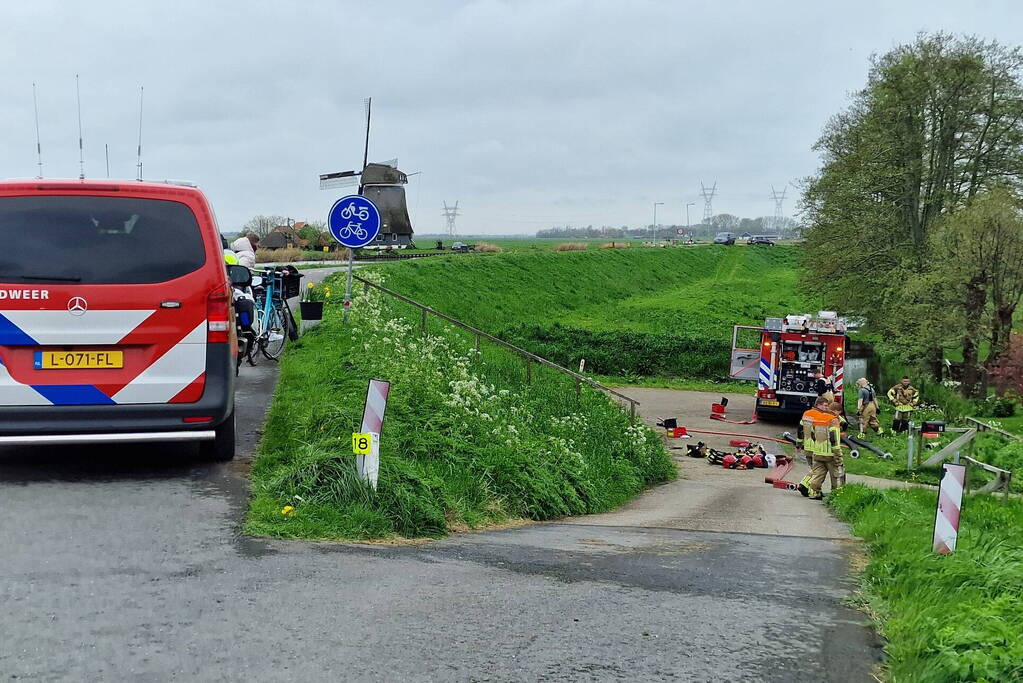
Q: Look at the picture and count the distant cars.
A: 3